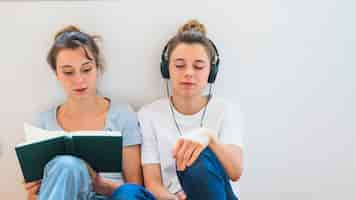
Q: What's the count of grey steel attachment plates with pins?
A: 0